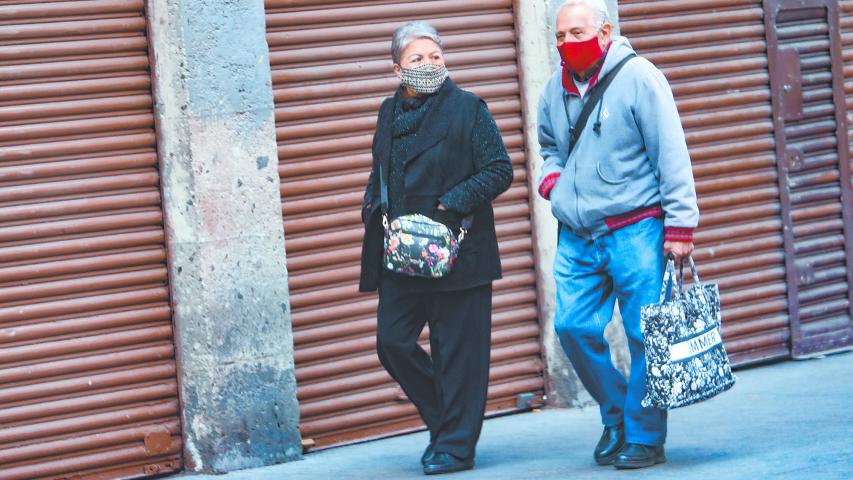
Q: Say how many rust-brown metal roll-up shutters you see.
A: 3